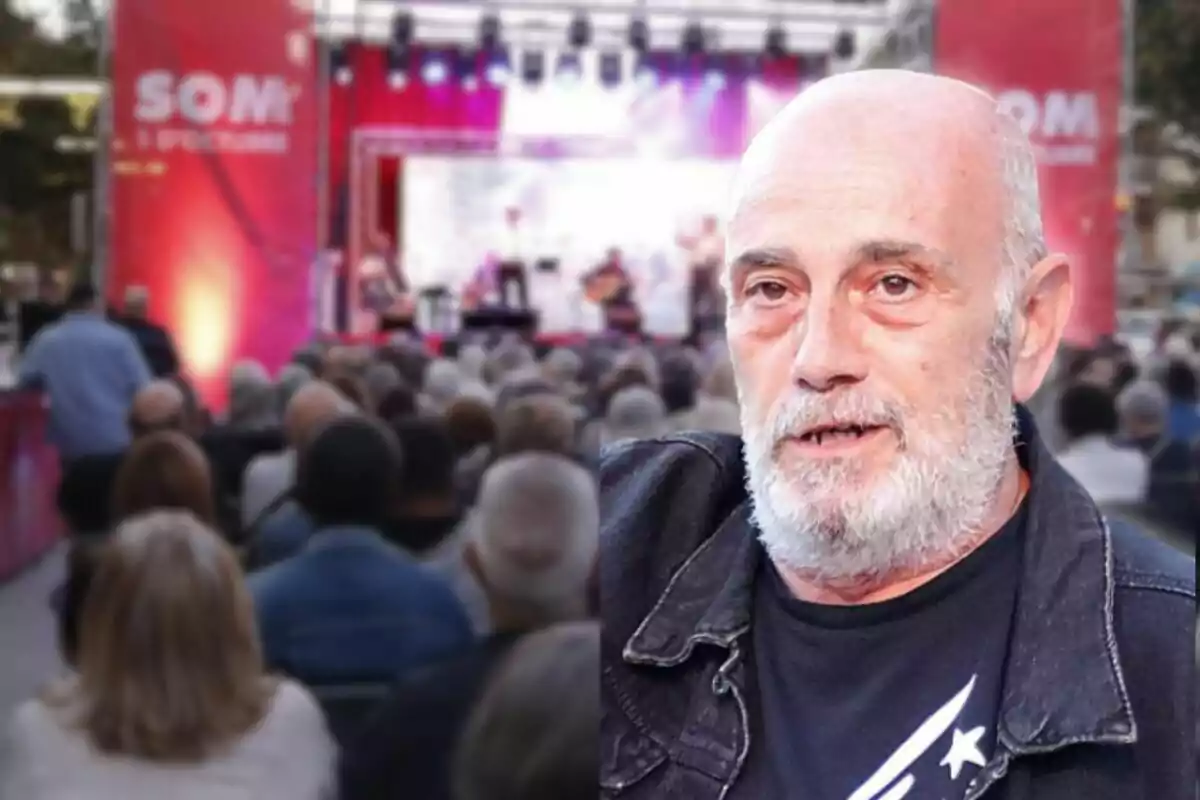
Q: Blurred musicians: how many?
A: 4